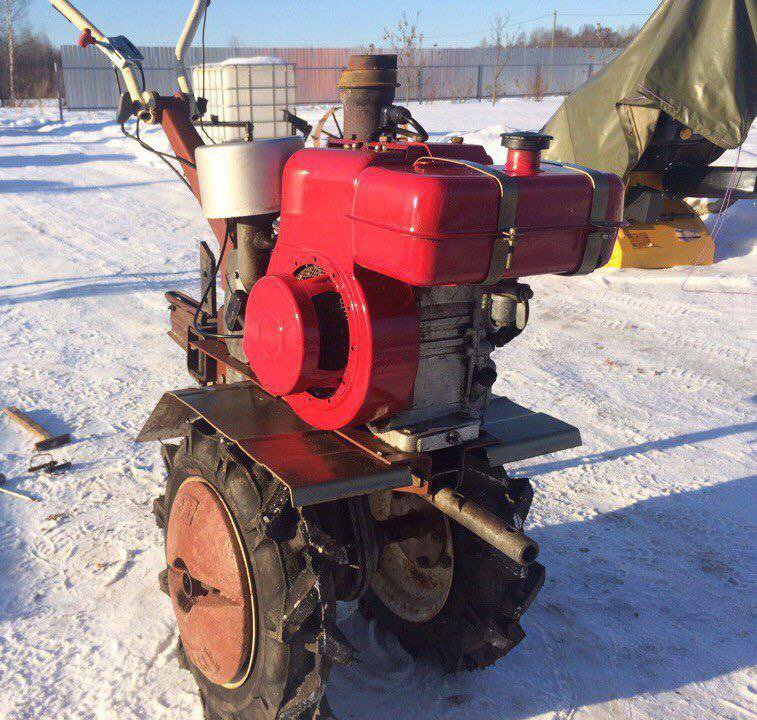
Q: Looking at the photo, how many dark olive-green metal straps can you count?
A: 2